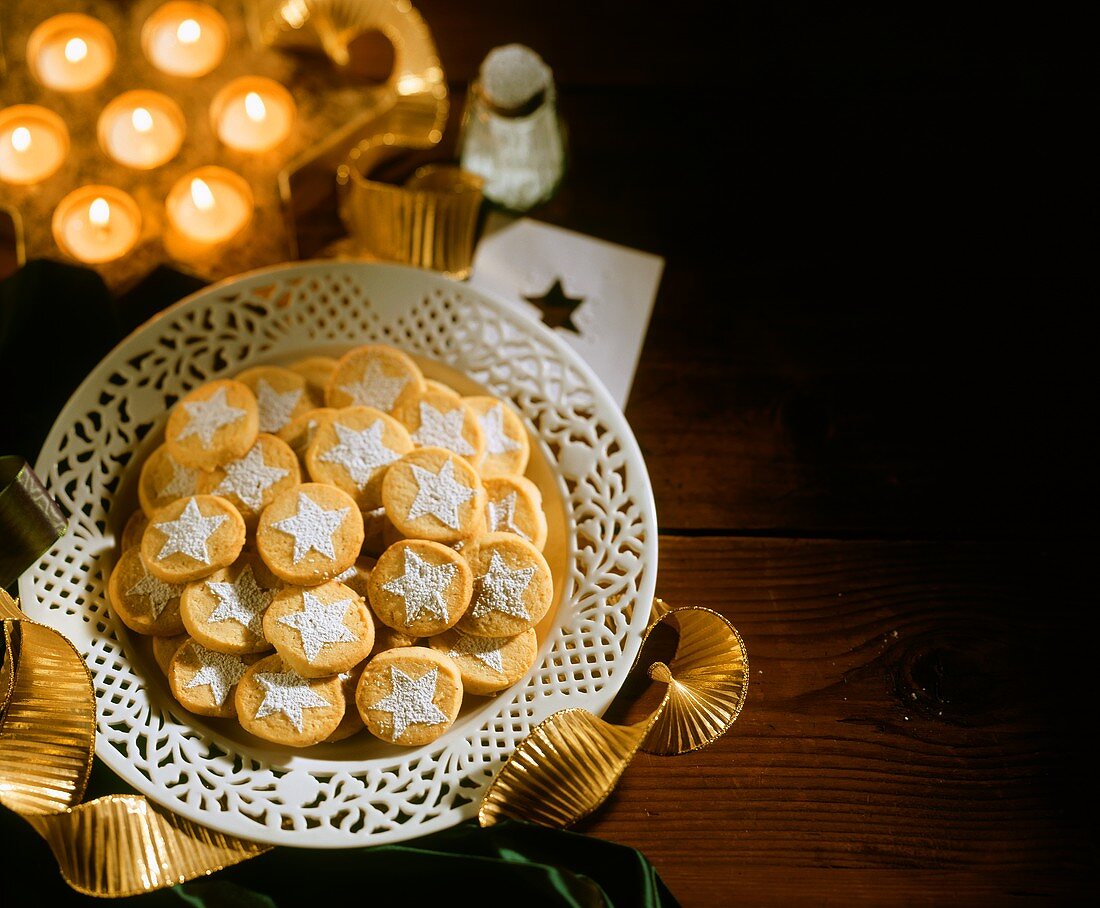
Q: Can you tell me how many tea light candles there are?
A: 7